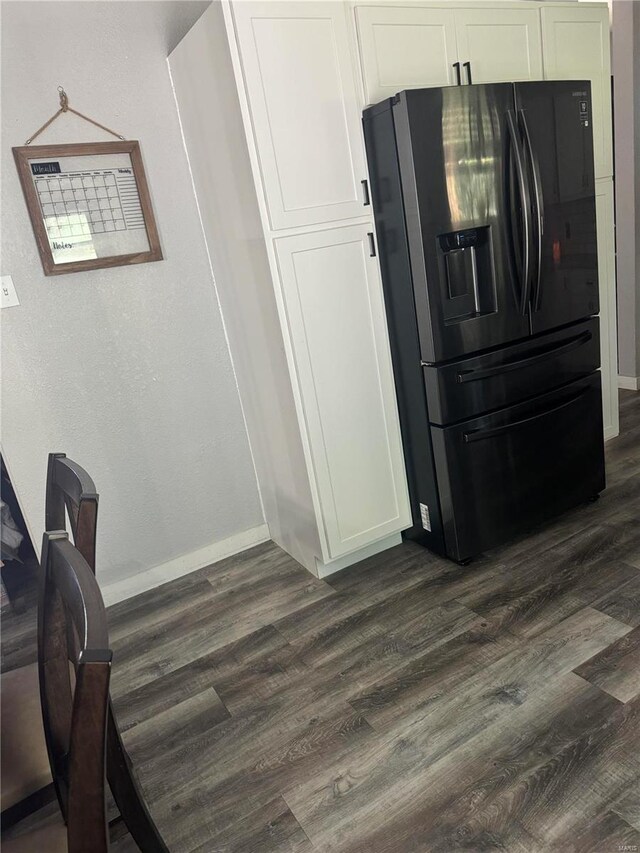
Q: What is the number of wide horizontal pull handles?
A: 2